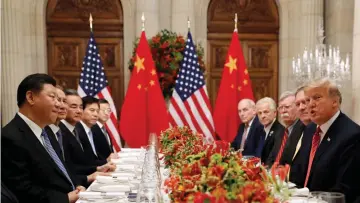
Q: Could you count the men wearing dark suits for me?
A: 10